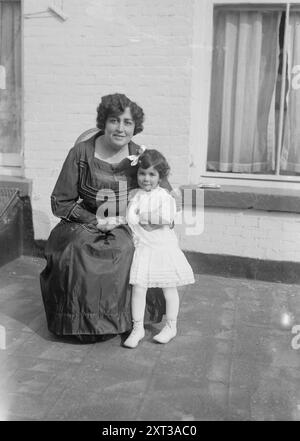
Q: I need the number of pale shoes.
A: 2